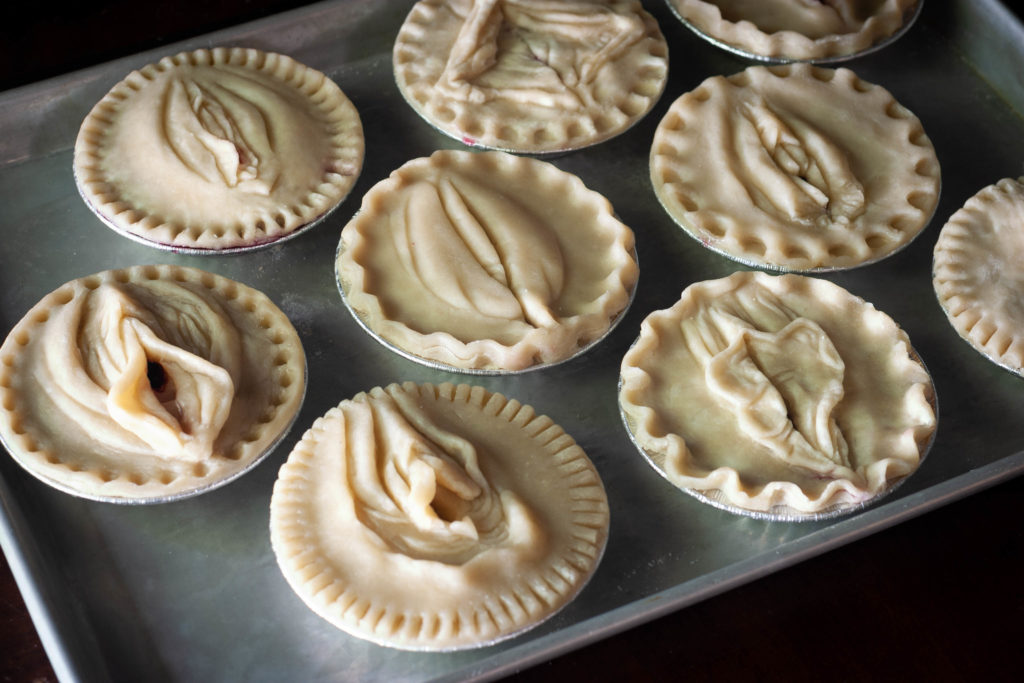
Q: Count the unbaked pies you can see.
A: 9